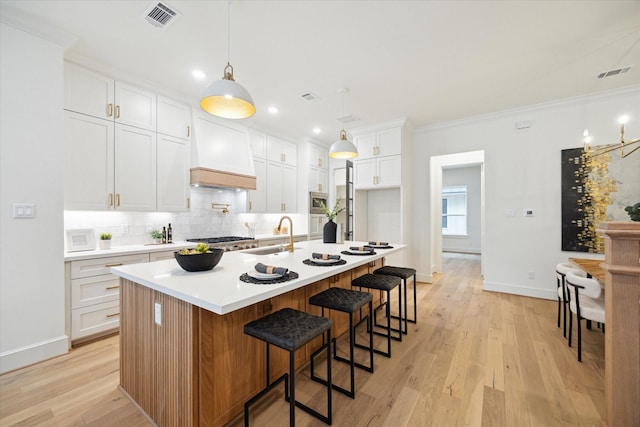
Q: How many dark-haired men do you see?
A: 0